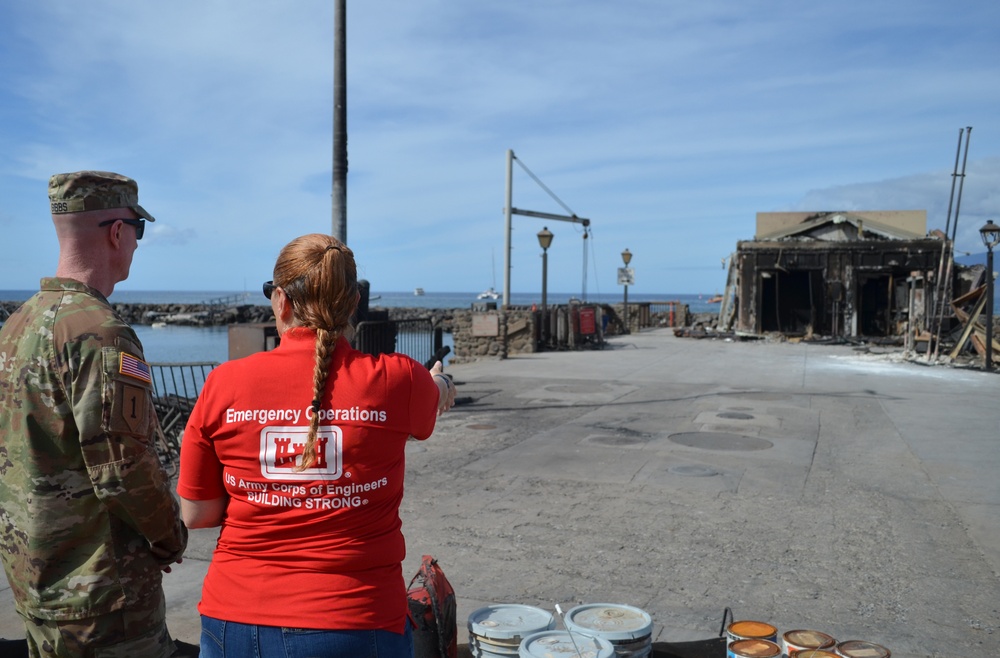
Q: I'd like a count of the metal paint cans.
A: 5